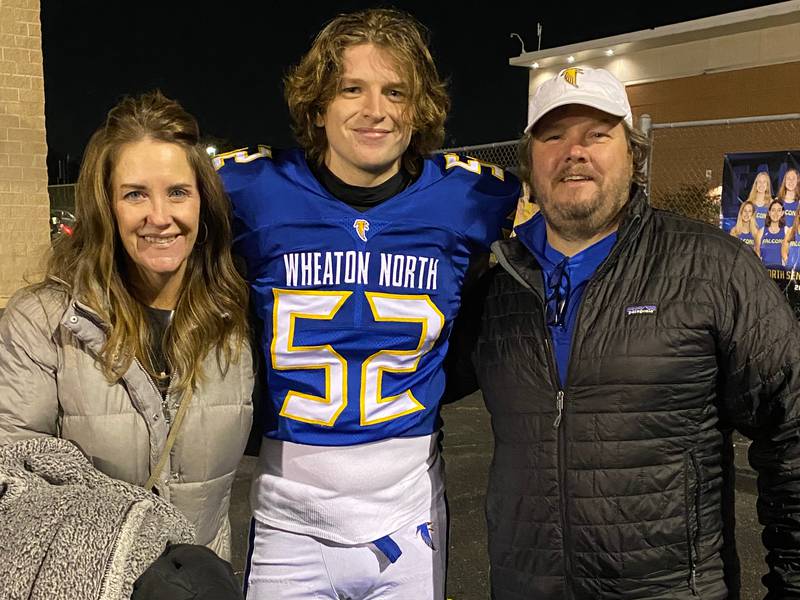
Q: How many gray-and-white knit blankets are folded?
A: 1